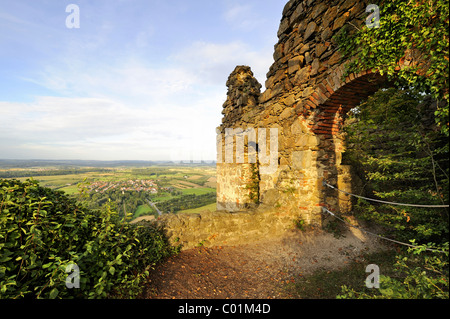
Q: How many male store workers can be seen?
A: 0